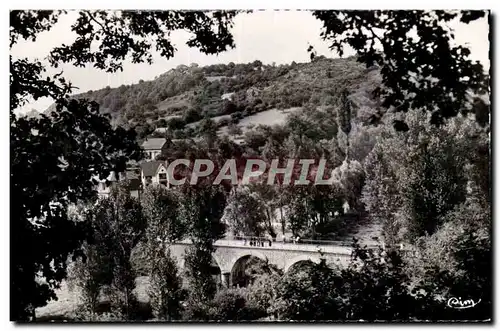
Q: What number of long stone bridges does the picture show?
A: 1